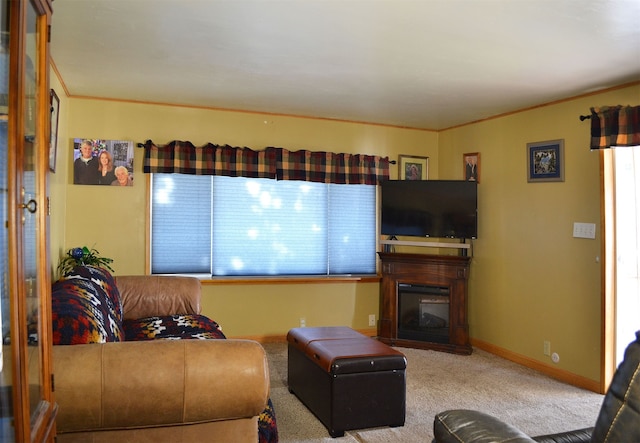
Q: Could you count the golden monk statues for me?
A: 0